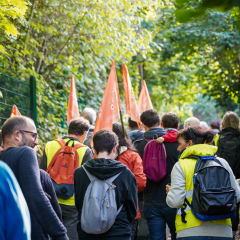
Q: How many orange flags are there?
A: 5